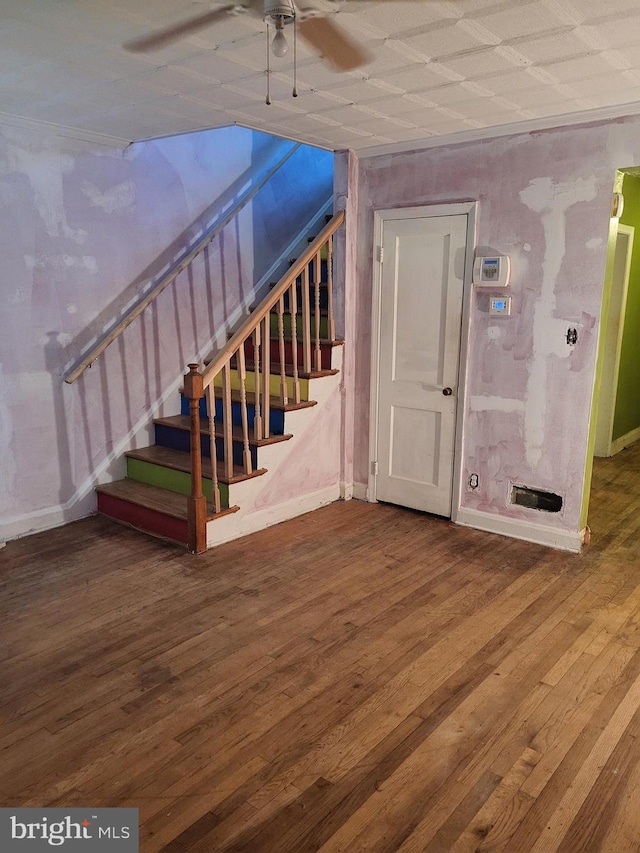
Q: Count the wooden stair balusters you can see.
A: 10